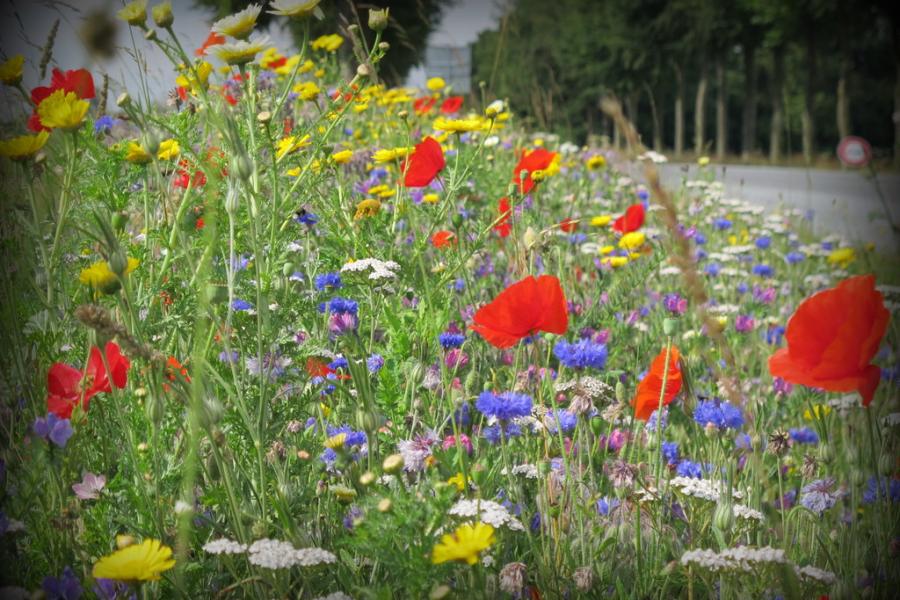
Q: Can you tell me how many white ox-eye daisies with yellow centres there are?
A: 3